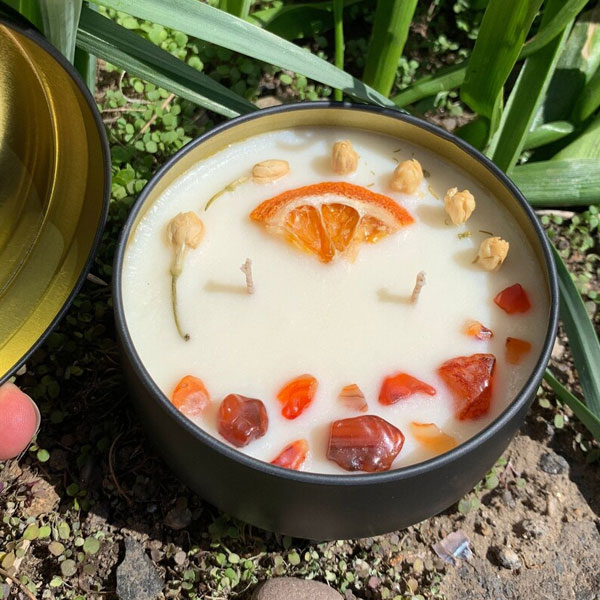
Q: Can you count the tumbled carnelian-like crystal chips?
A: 12